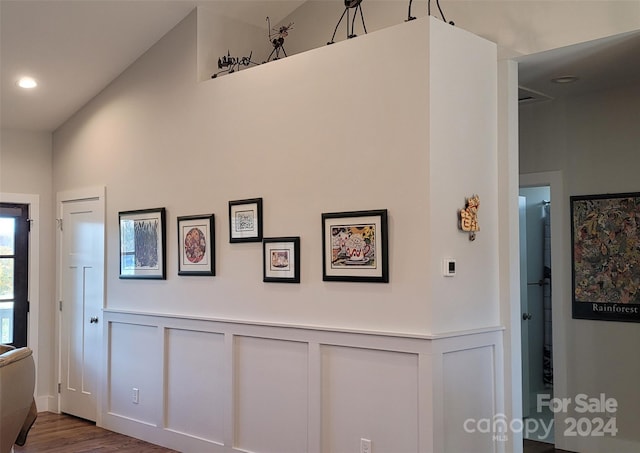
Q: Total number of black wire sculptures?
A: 4